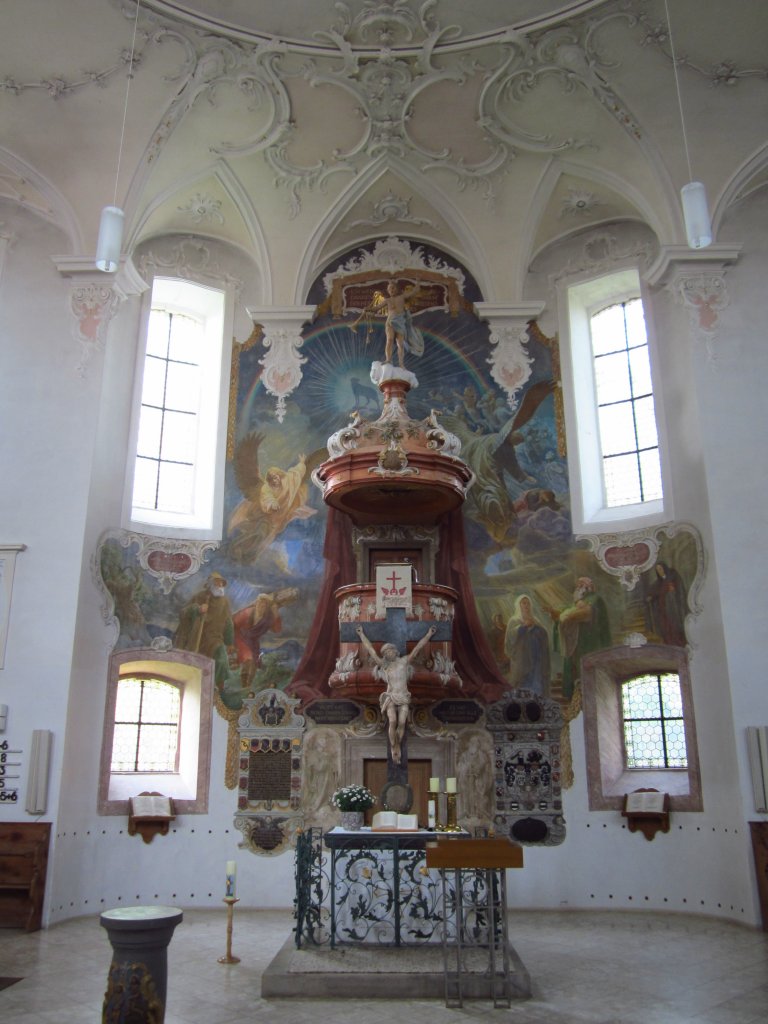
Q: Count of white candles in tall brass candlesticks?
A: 2